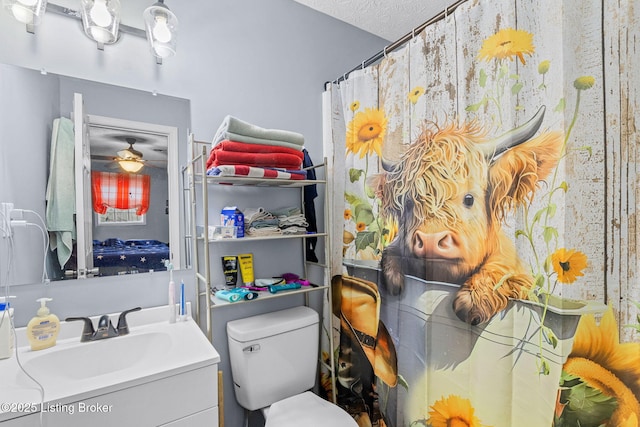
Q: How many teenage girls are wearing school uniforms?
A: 0